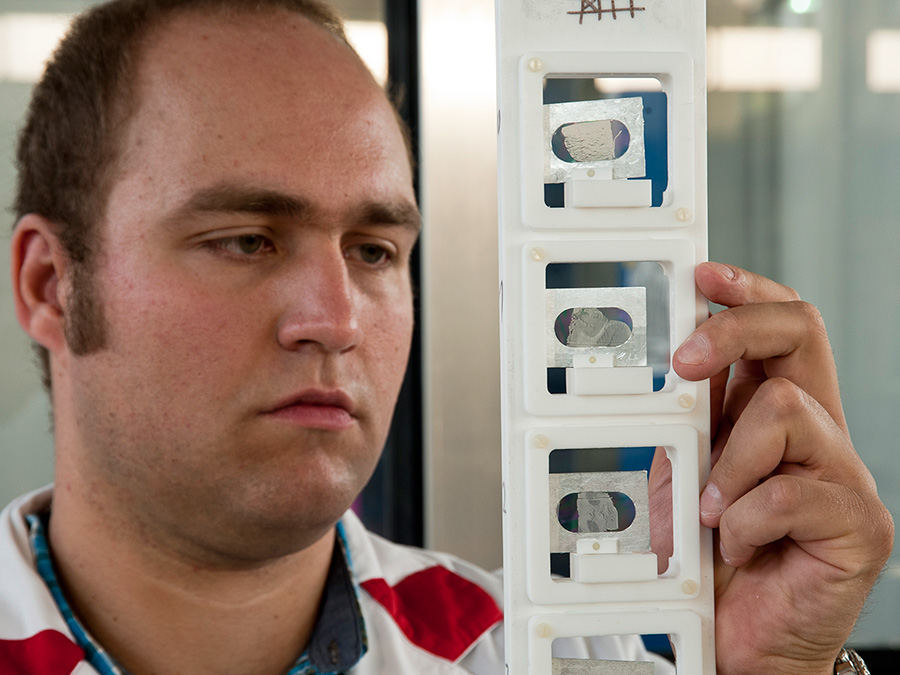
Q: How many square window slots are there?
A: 4